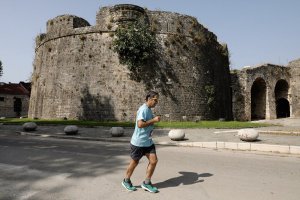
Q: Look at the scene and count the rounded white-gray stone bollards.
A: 5